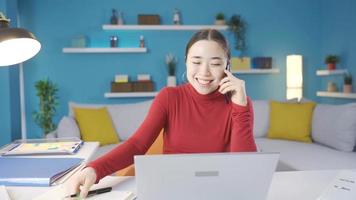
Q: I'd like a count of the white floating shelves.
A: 6